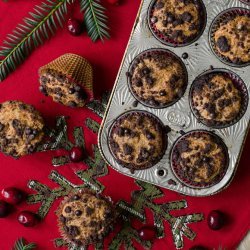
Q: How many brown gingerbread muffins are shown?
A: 9